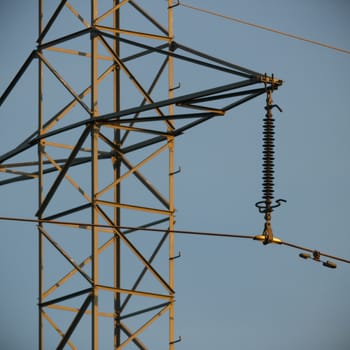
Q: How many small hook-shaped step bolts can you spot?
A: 5